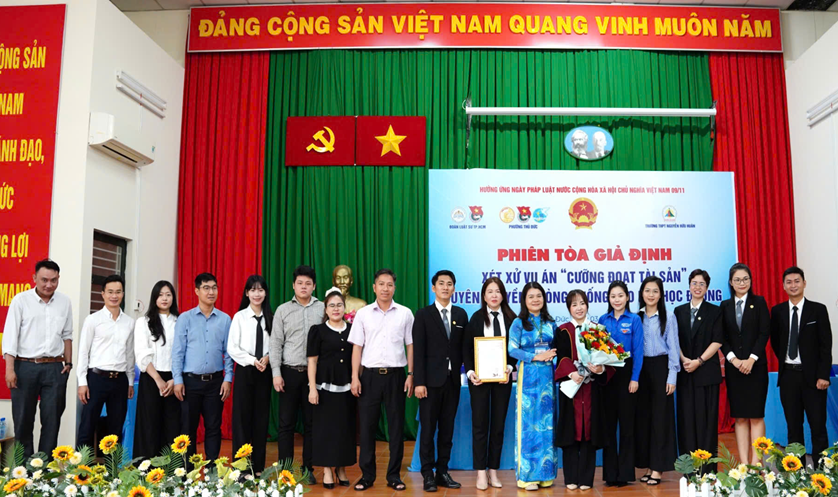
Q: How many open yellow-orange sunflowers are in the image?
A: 13